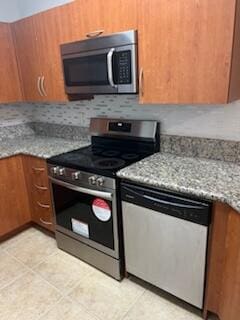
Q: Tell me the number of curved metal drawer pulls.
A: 4